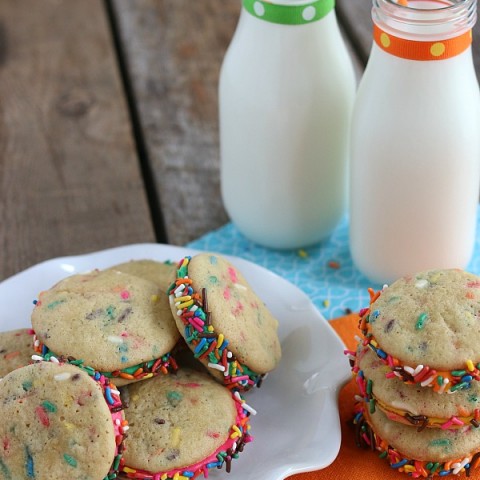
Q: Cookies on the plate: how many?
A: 6